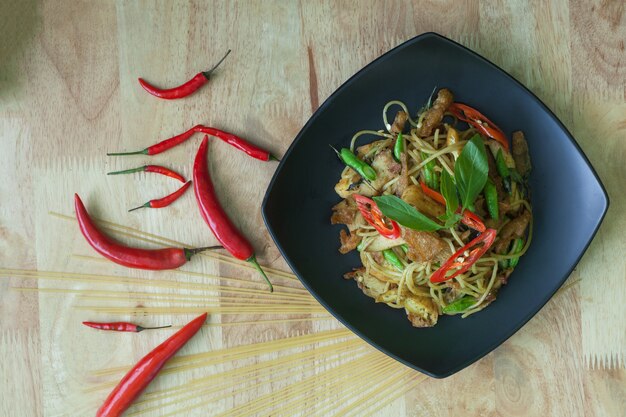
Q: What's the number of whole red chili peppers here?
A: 9